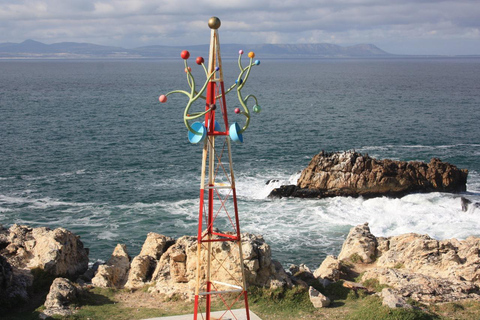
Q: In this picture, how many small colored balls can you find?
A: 12